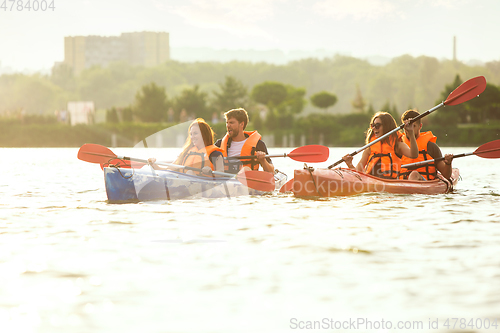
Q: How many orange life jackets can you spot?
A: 4